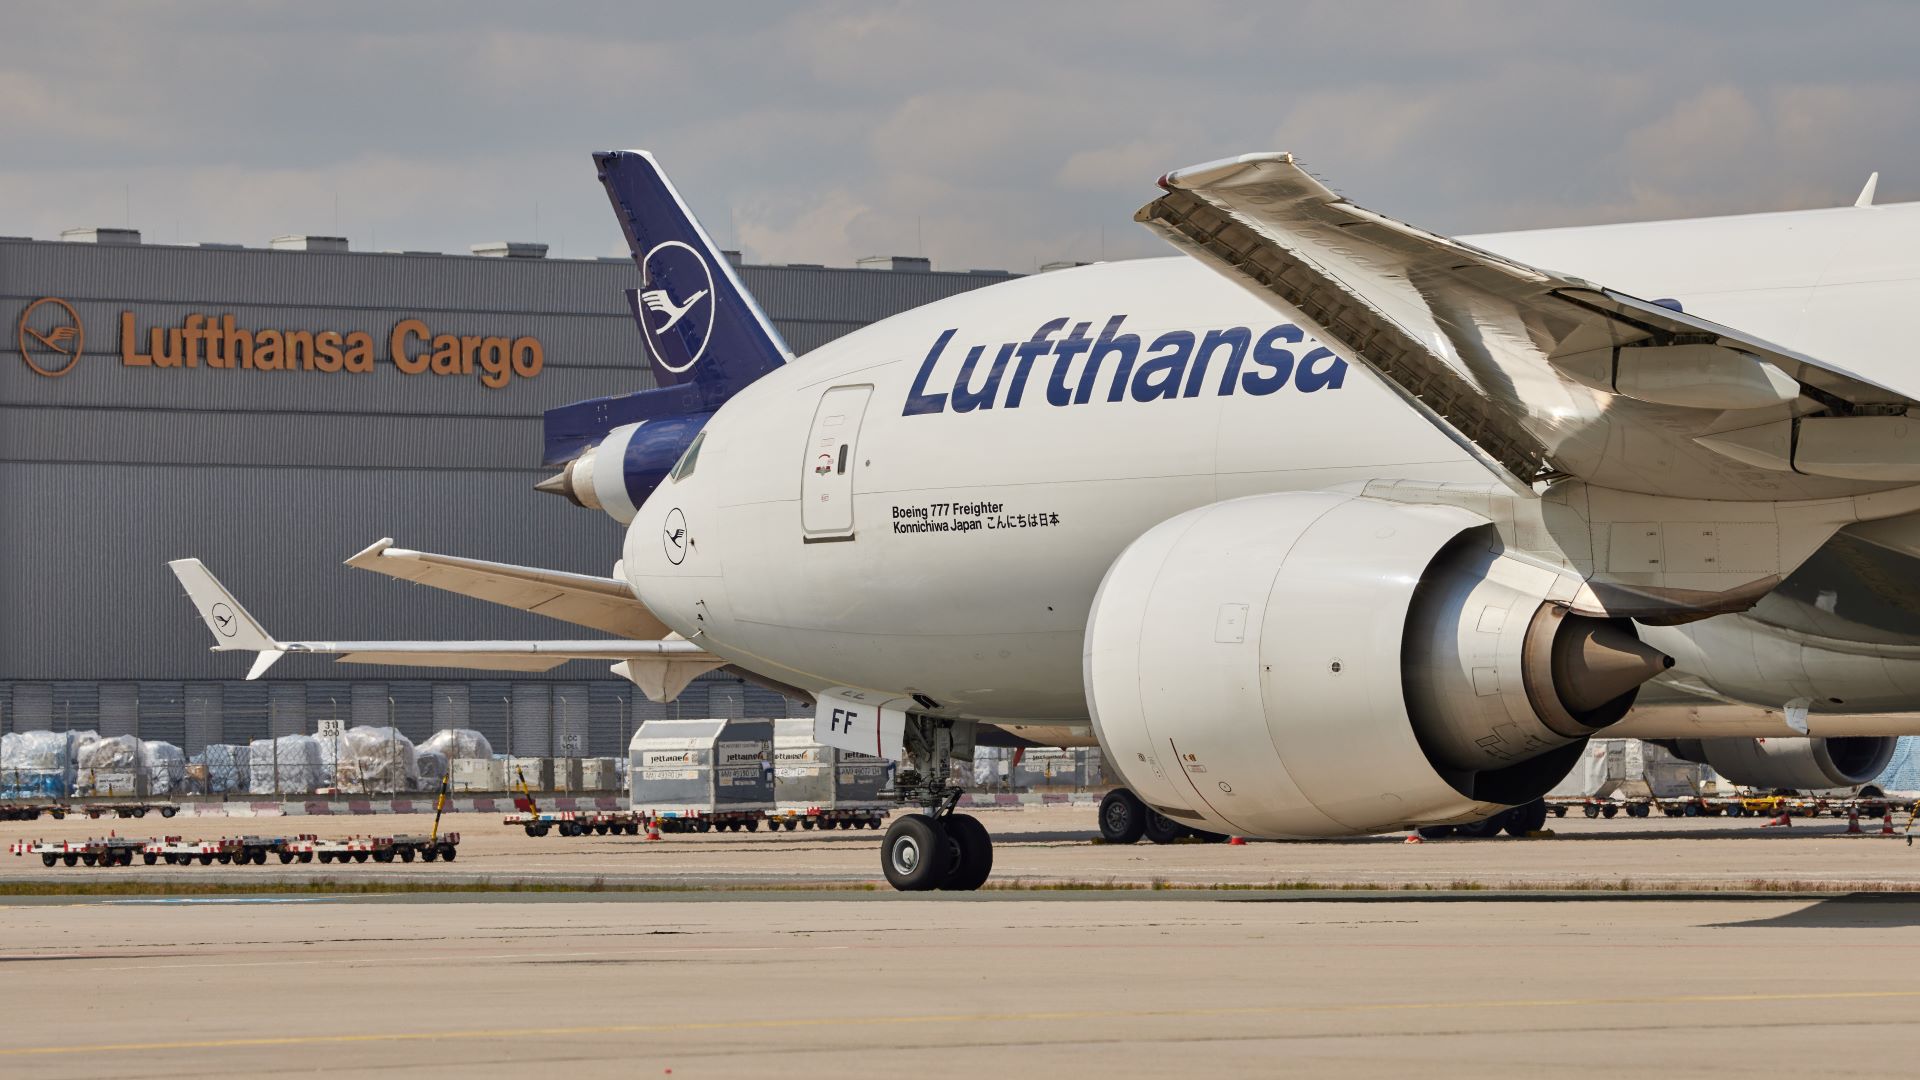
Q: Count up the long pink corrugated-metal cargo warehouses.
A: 0